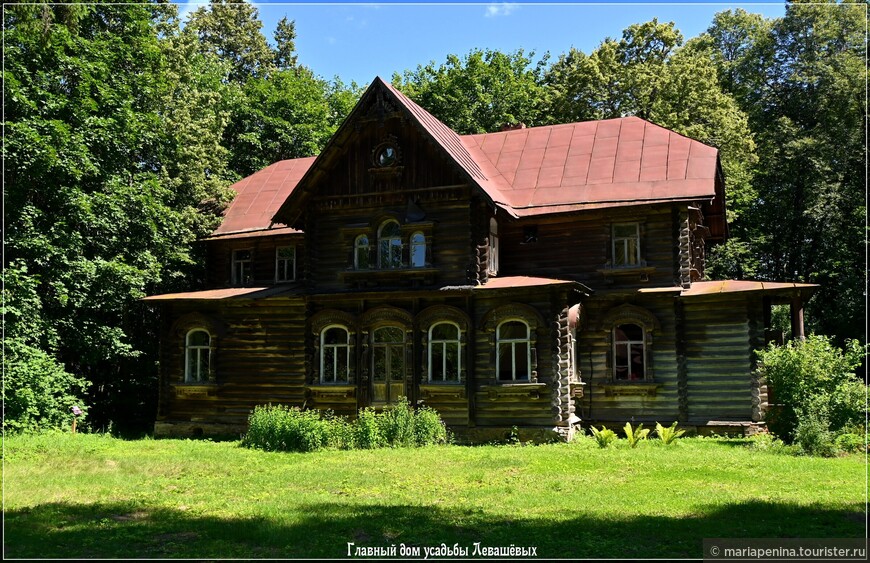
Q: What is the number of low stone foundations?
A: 1